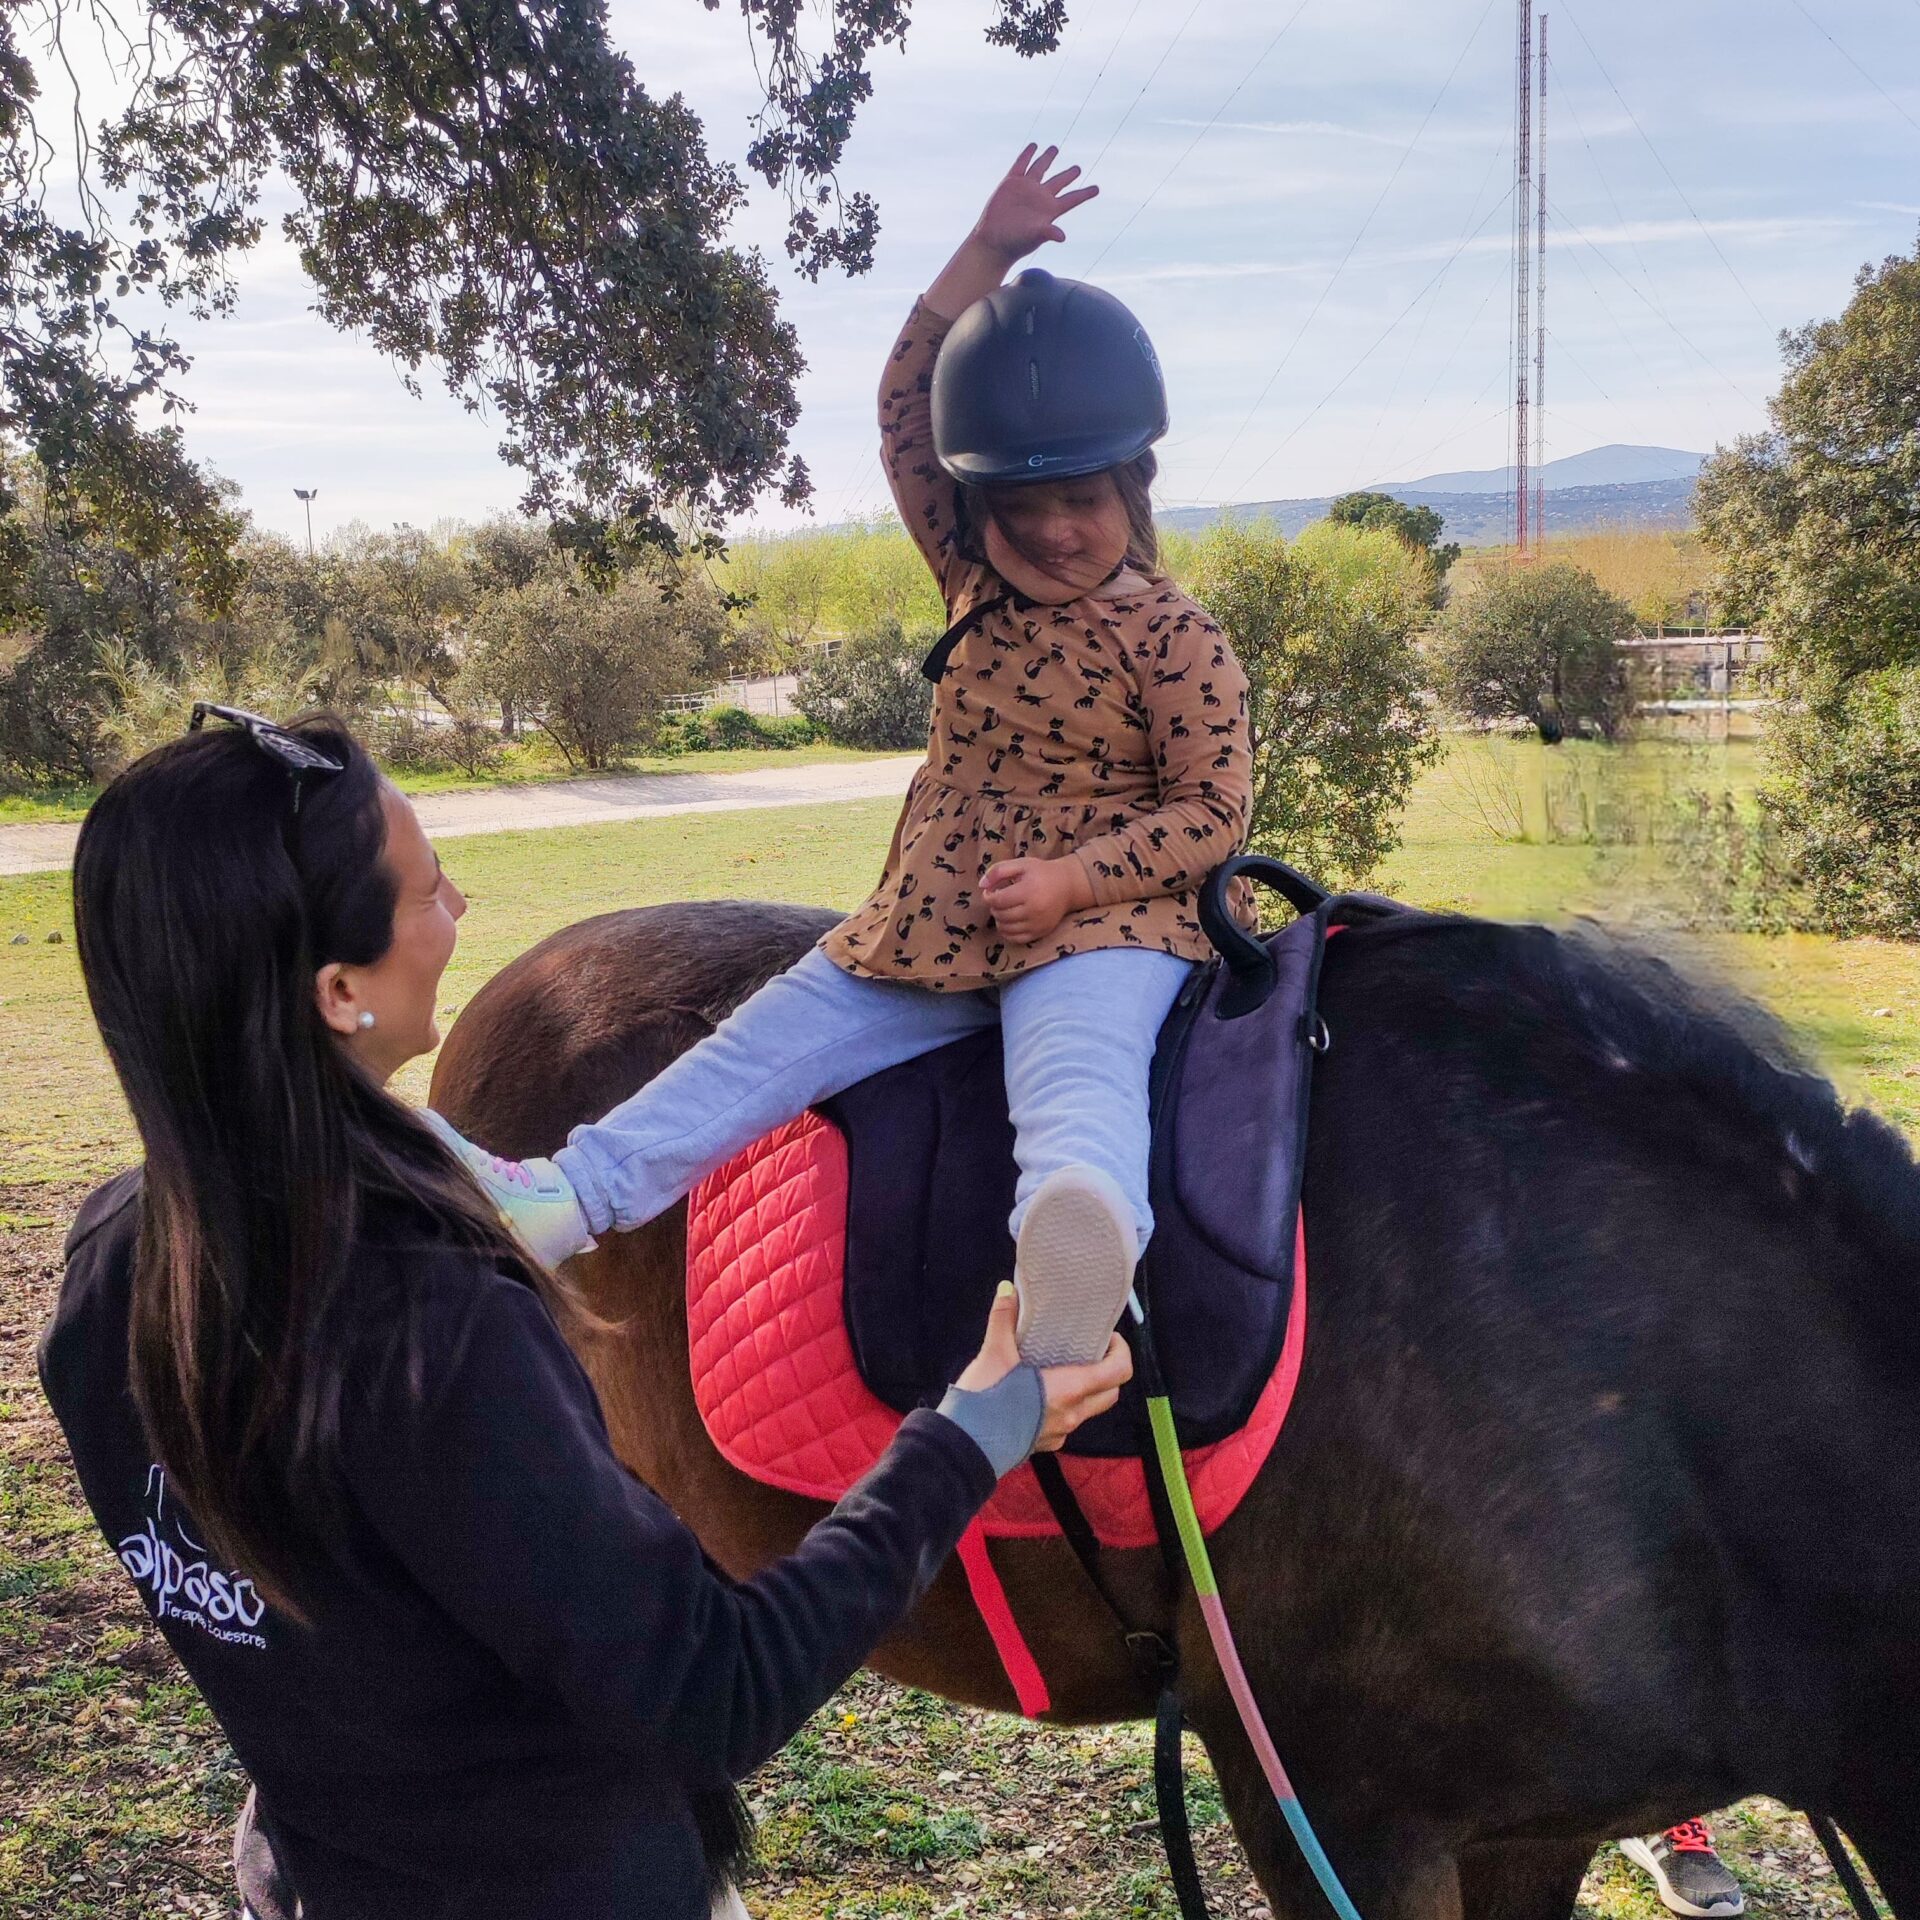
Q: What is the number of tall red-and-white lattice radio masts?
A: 2